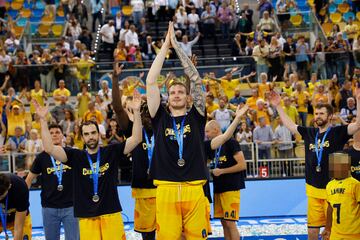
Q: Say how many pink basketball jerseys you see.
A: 0